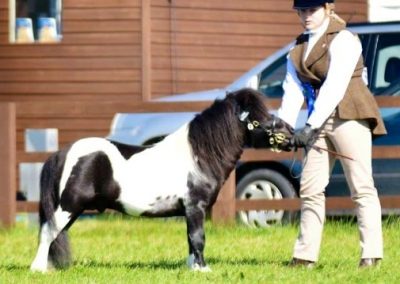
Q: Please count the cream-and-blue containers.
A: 2